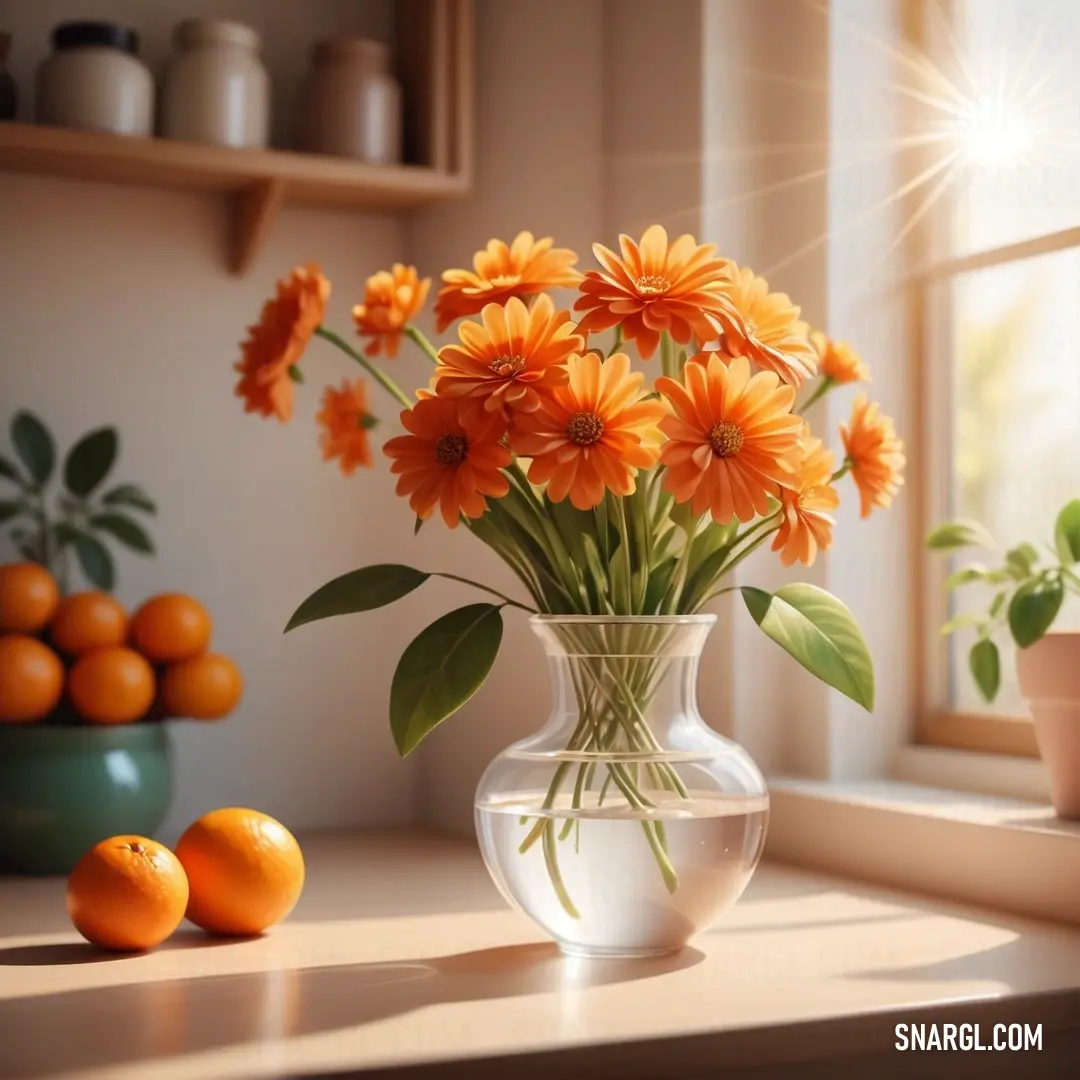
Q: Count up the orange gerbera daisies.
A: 13